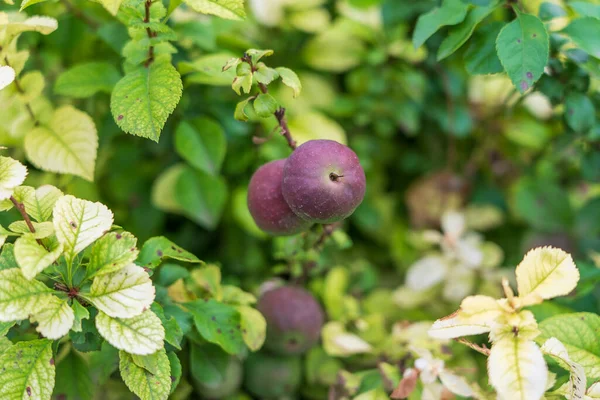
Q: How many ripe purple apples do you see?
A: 3